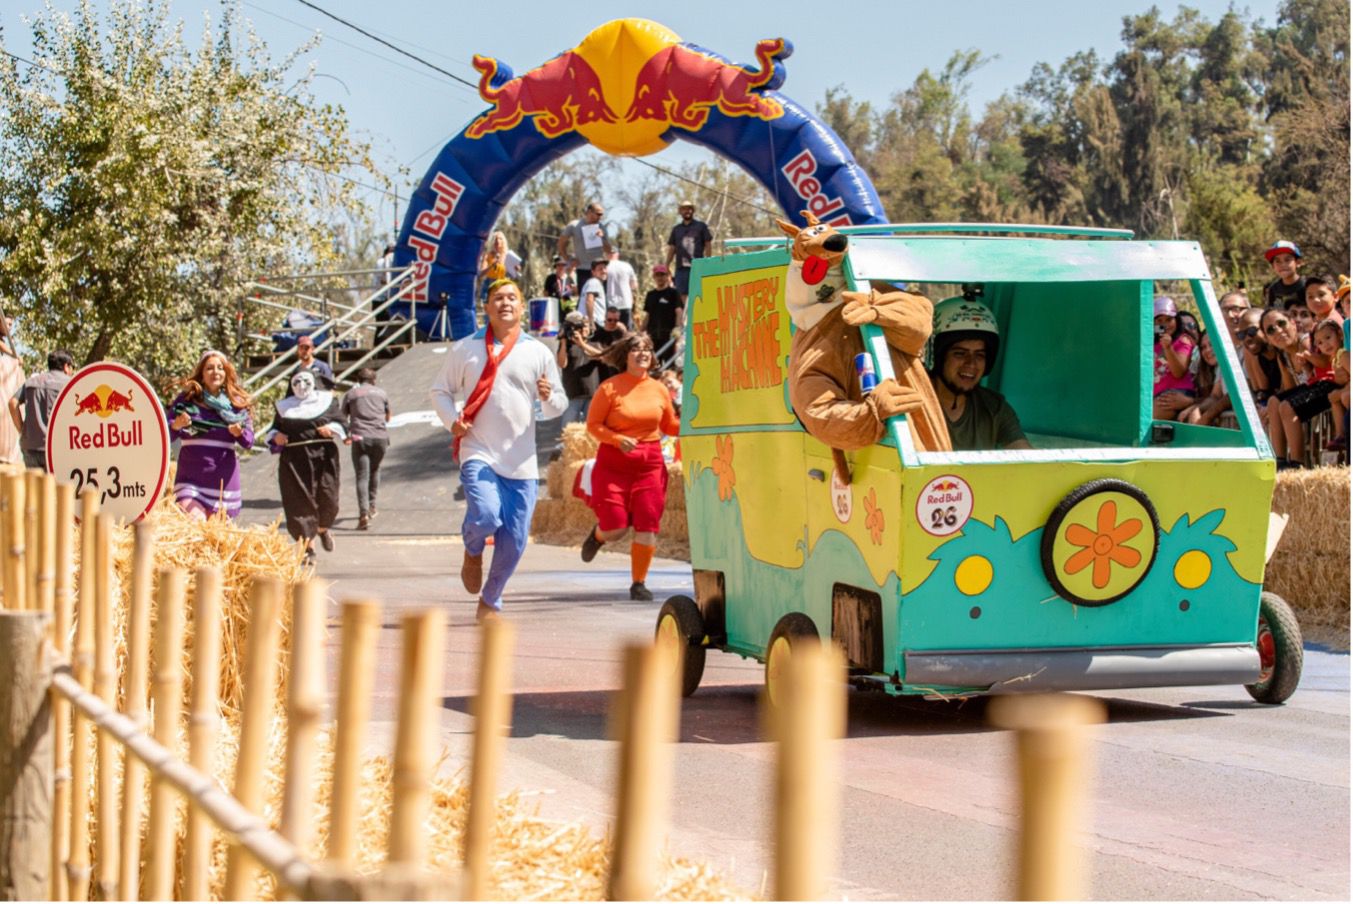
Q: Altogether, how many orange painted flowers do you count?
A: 3